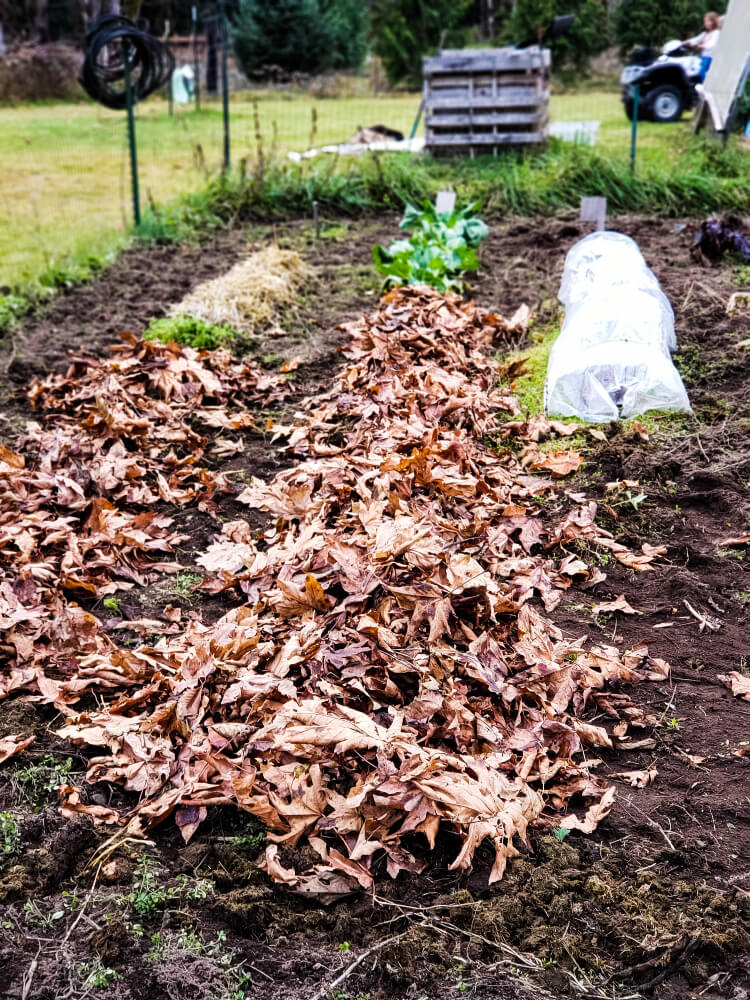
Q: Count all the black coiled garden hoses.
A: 1